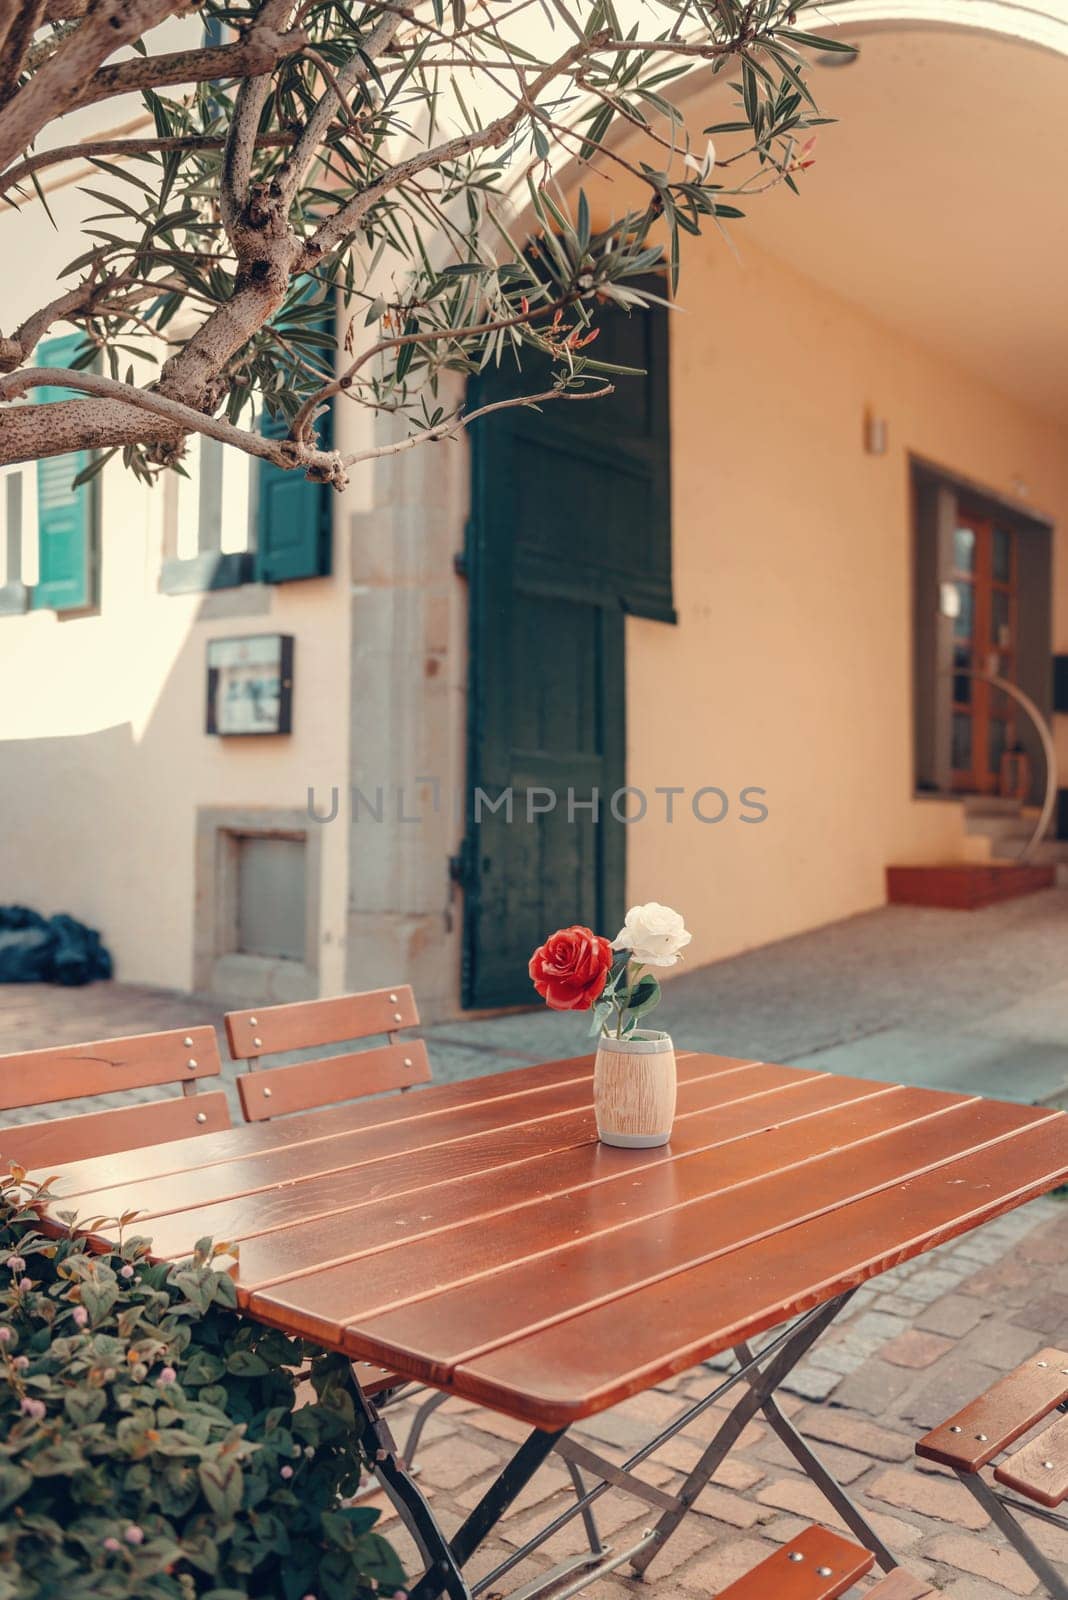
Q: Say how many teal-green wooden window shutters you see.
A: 2